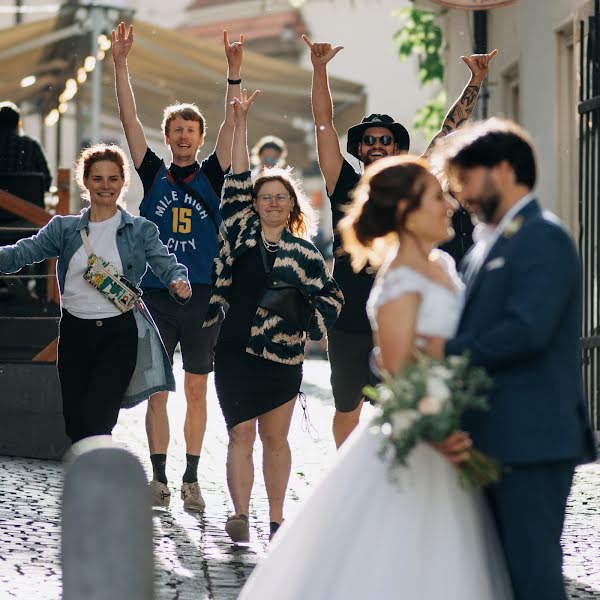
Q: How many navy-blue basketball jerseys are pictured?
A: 1